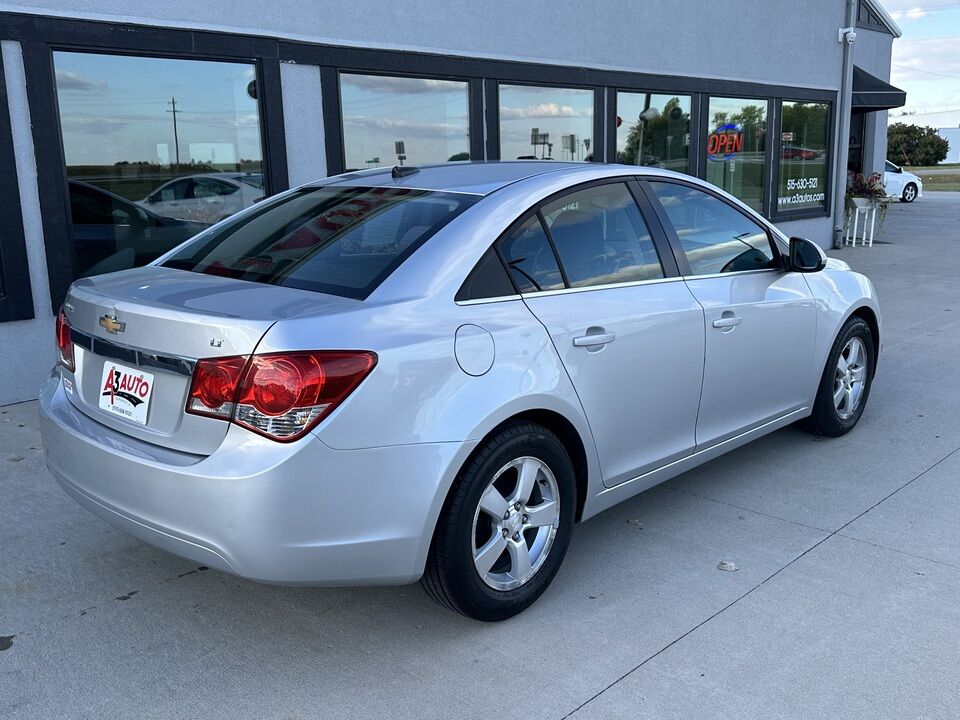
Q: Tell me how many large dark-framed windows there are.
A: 6